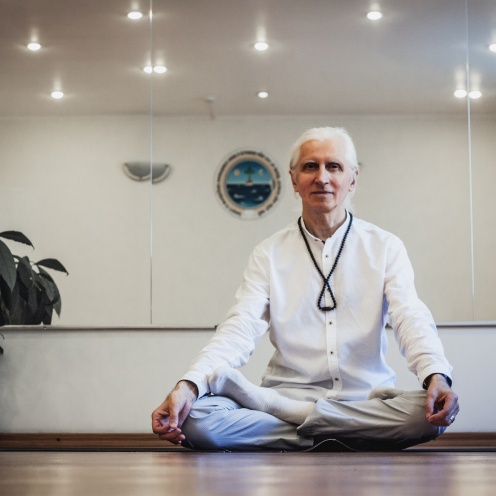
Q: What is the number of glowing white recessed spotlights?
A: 11